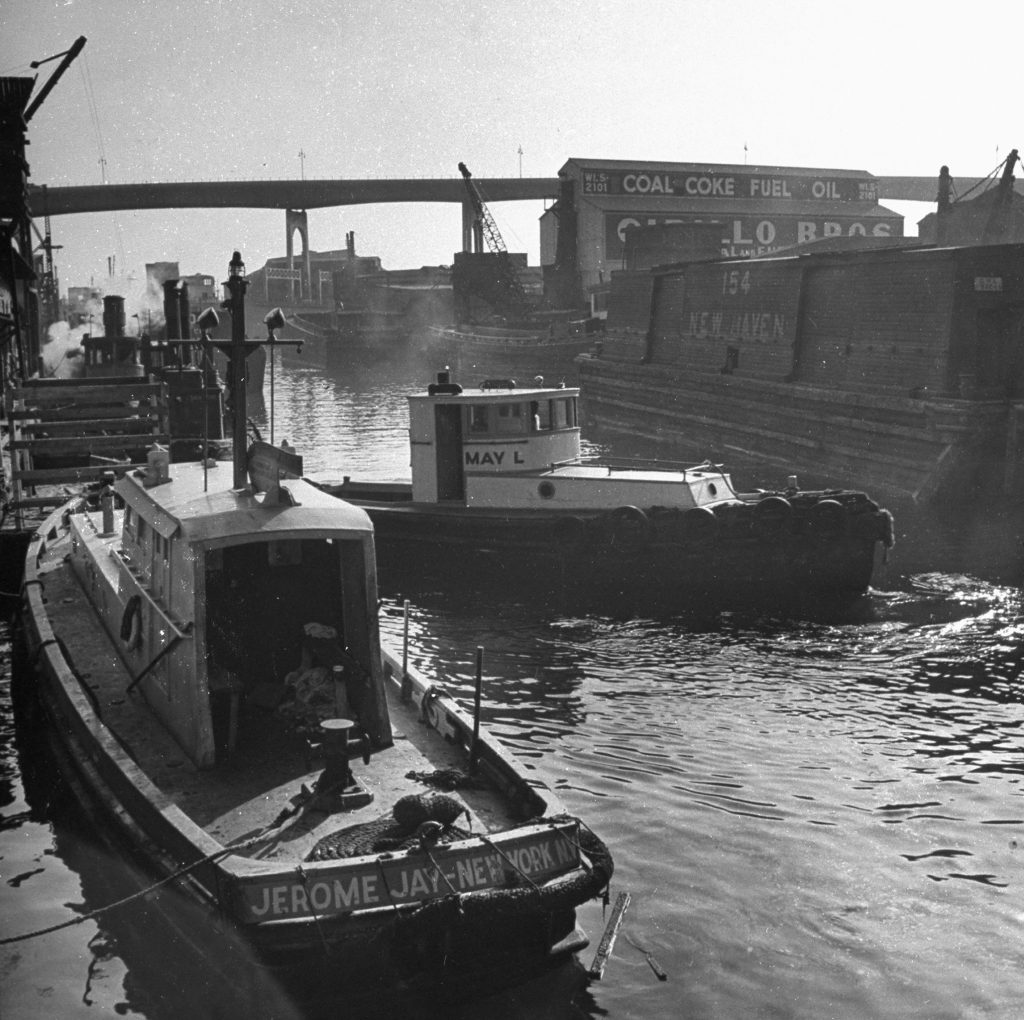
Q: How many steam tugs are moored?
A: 2